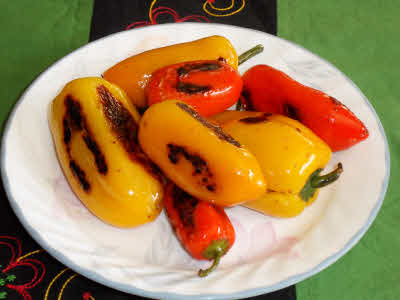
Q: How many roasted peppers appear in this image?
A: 7